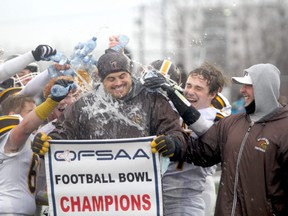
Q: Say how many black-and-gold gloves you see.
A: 2